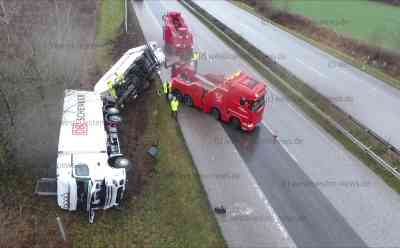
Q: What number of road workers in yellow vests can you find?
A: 5